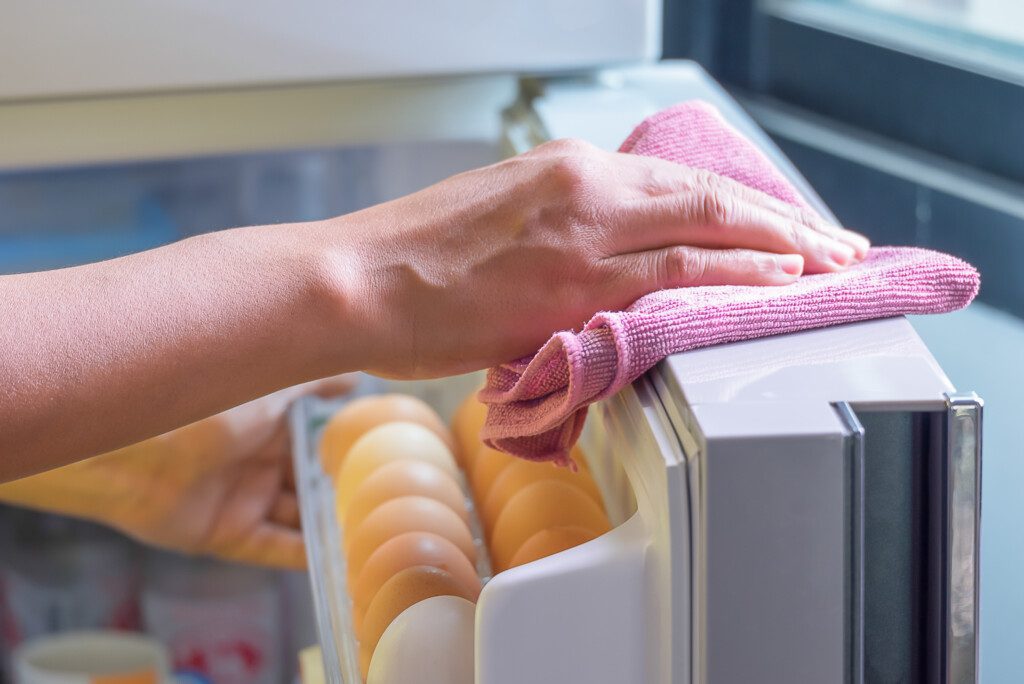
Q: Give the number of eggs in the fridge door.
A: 12